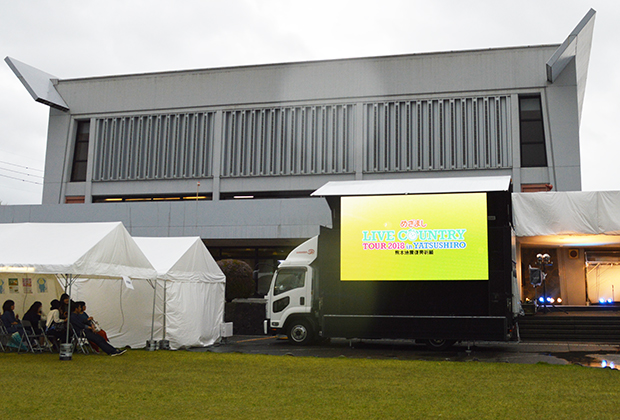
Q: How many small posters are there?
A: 4